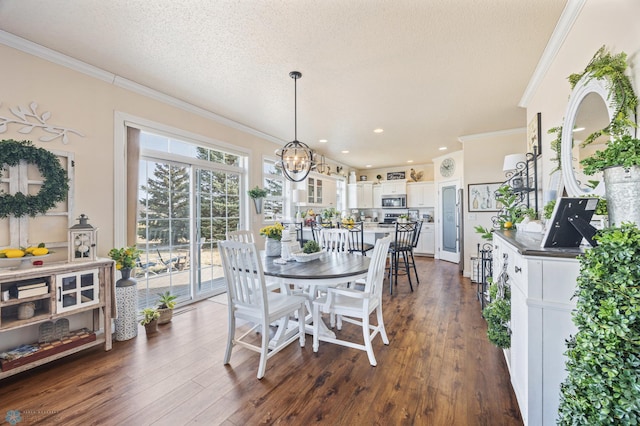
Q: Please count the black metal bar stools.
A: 5